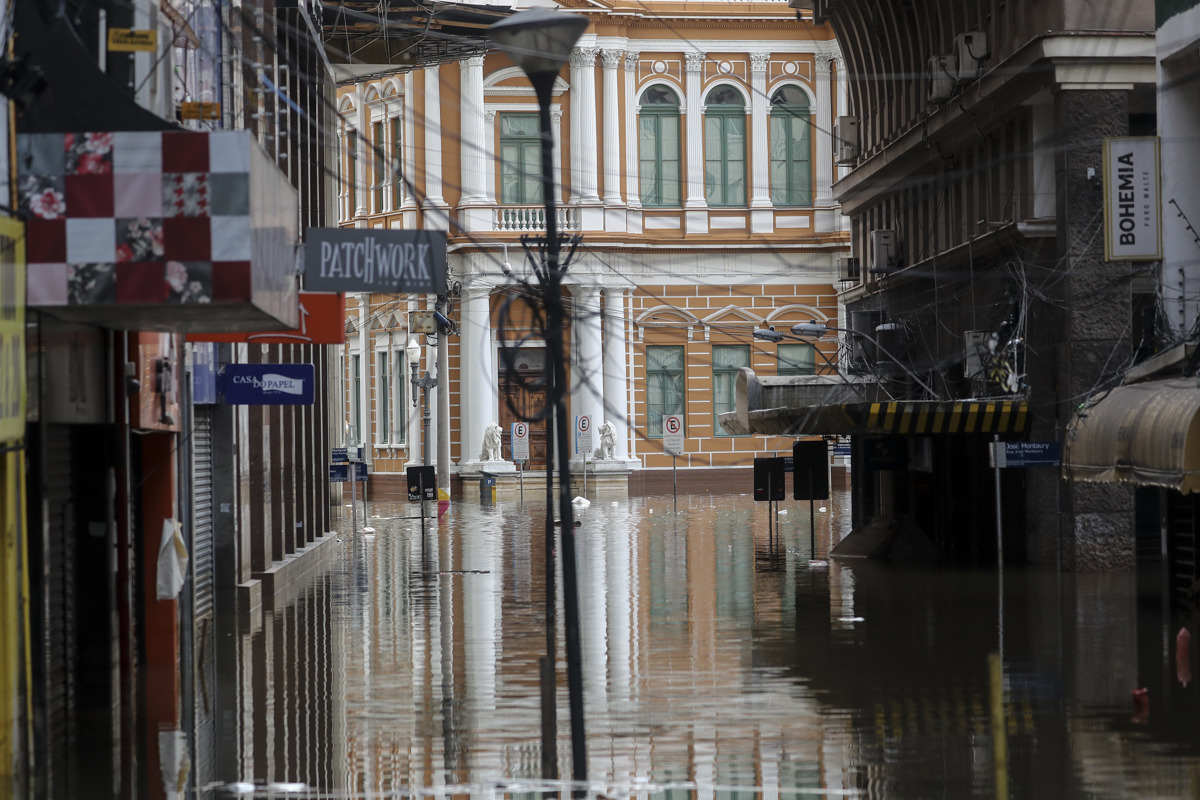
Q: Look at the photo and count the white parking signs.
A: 3